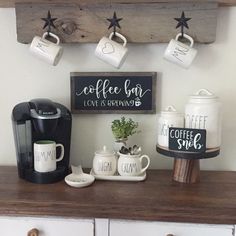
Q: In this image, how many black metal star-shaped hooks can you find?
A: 3